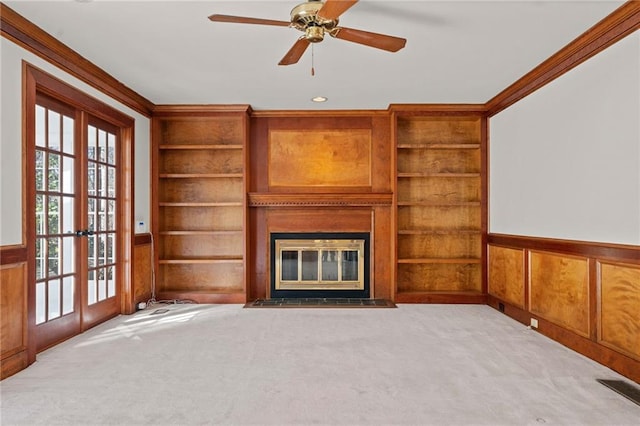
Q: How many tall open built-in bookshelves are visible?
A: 2